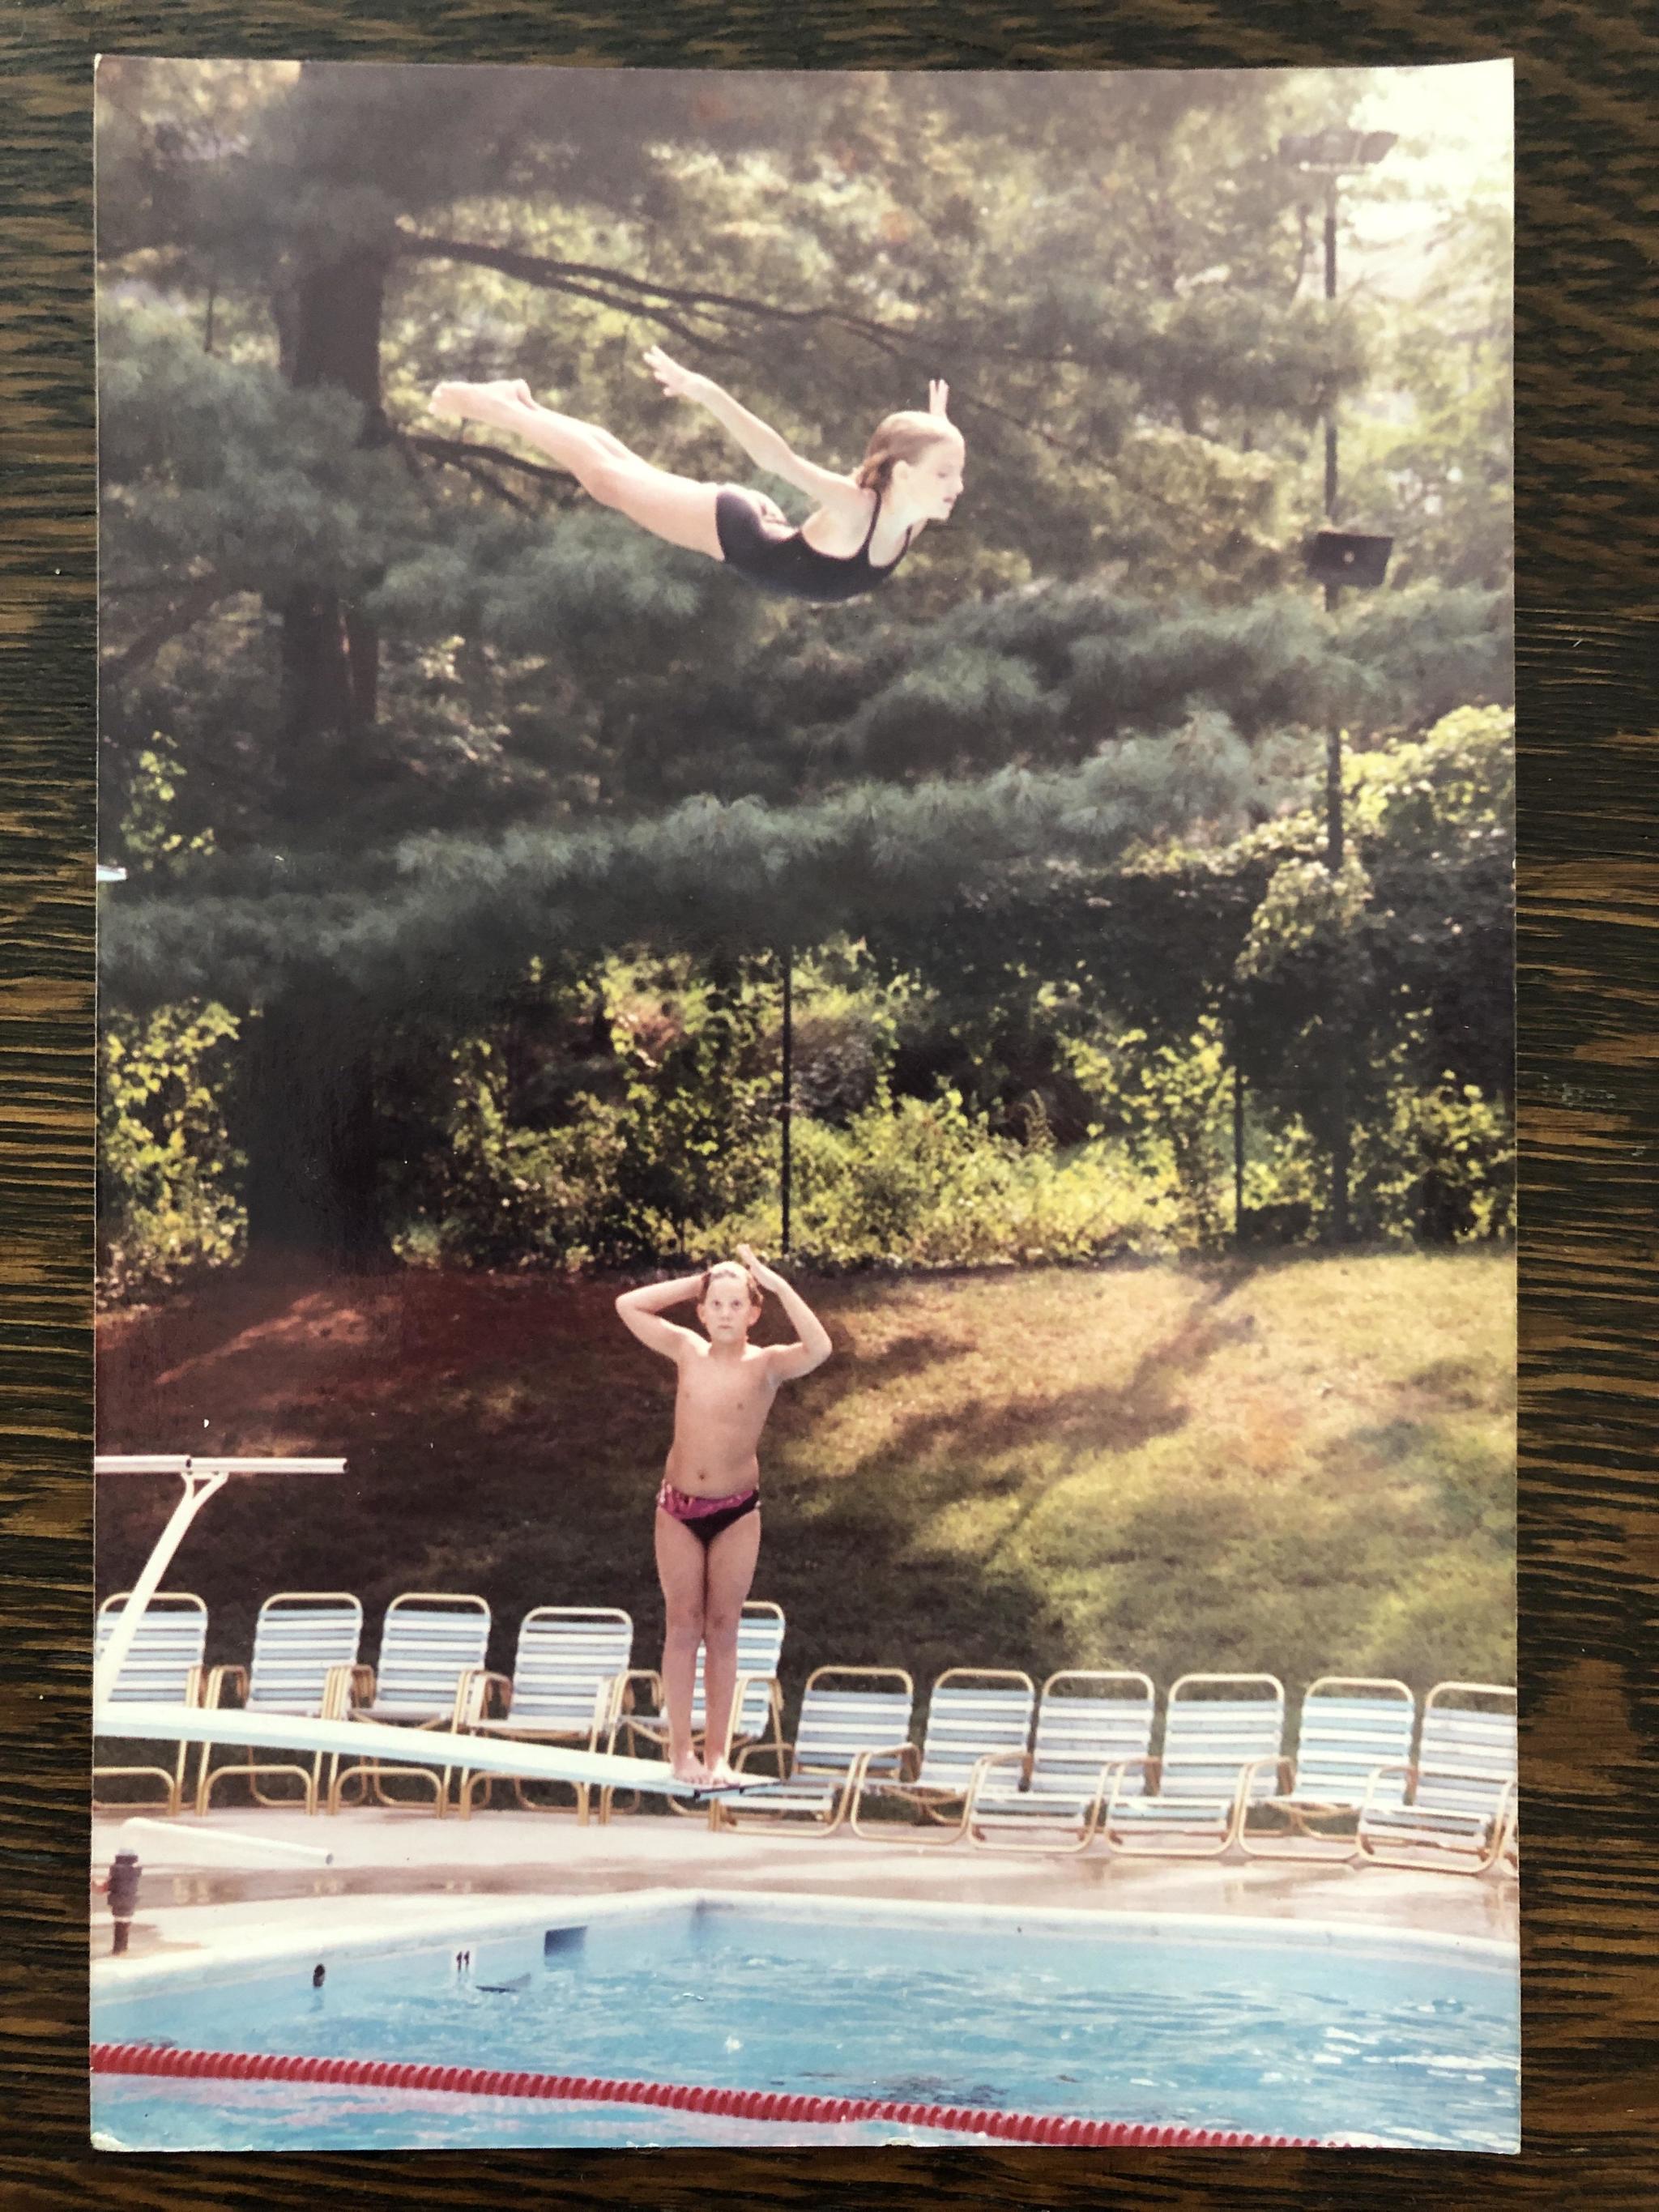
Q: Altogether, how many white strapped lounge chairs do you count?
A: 11